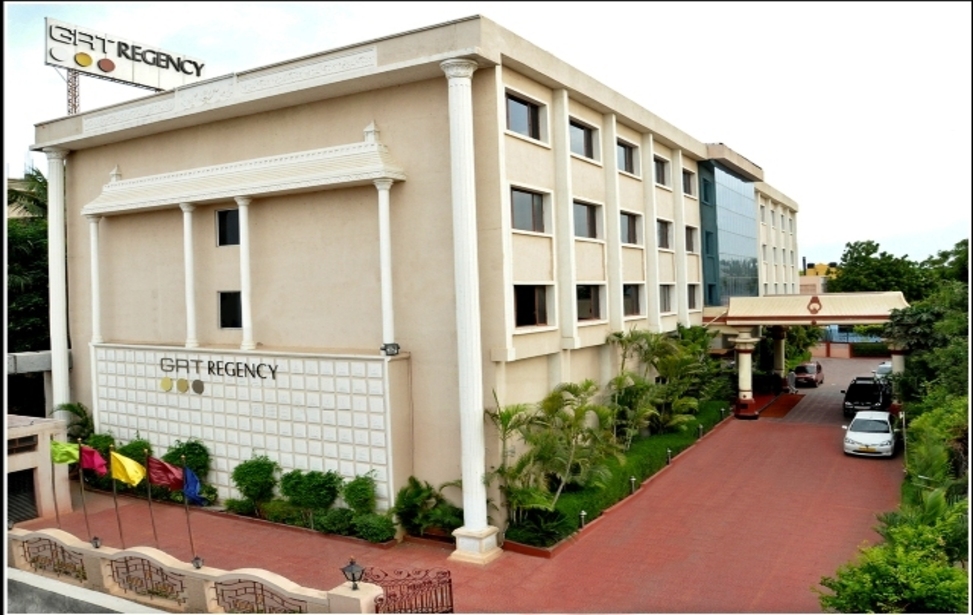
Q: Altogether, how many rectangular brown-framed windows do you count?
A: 15